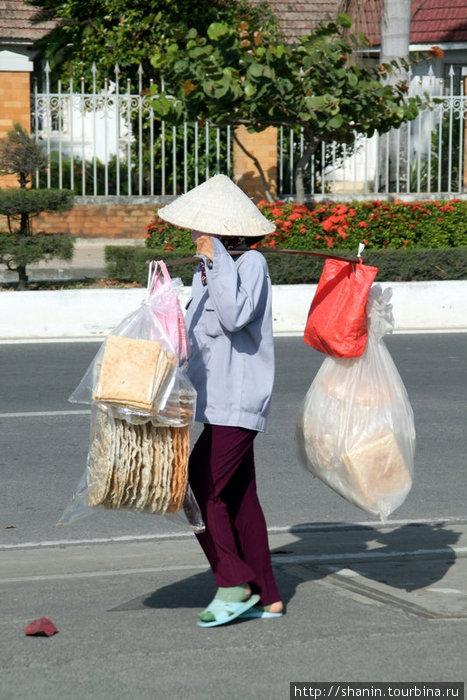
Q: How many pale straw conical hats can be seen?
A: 1